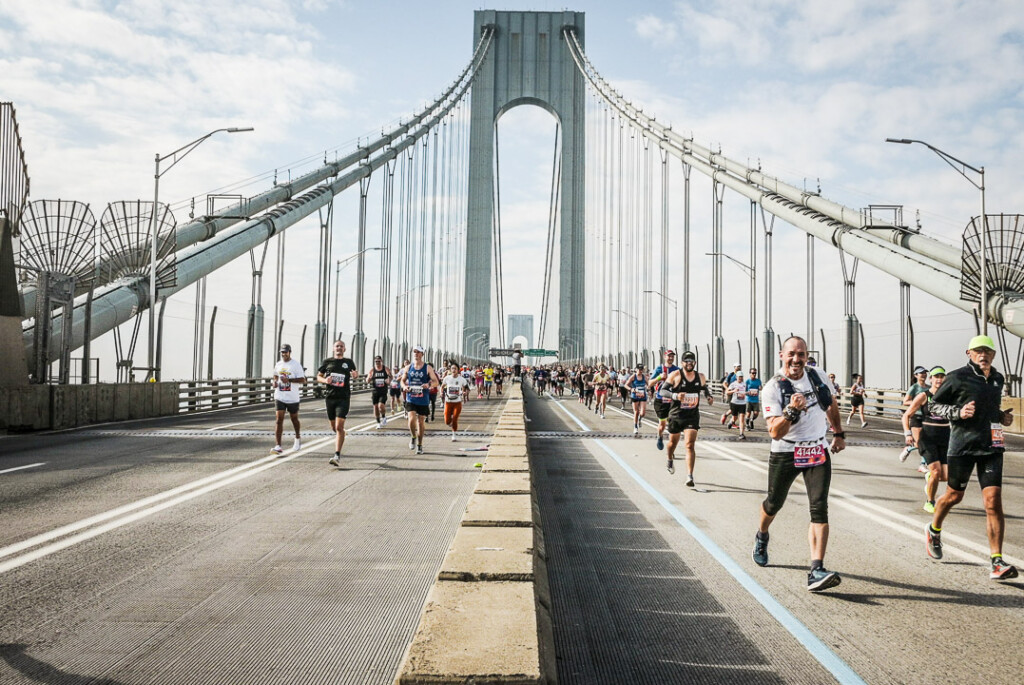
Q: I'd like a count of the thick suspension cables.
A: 4